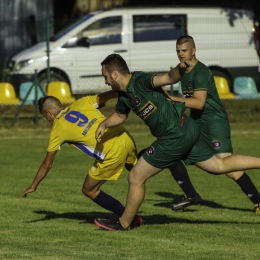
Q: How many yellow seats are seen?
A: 3